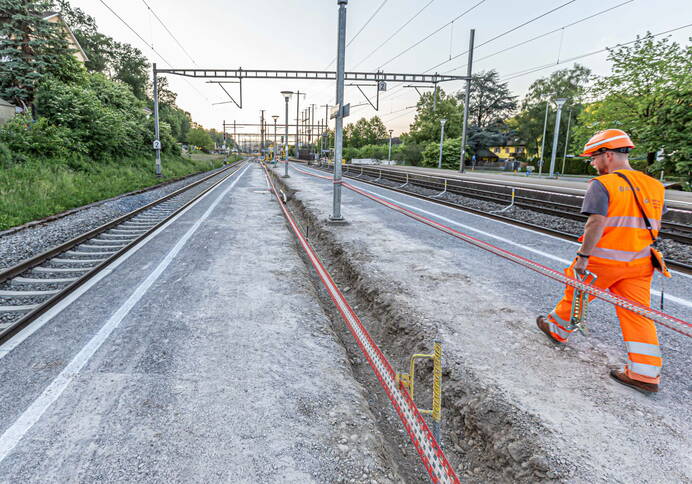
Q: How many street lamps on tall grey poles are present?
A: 5